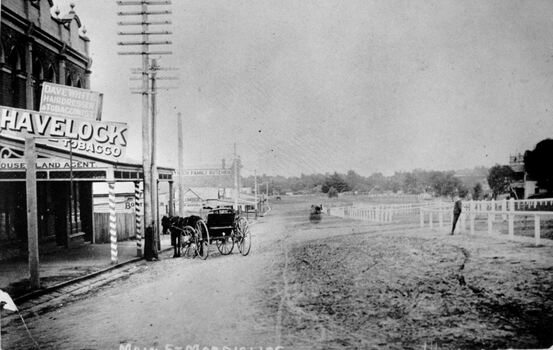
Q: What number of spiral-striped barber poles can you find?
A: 2